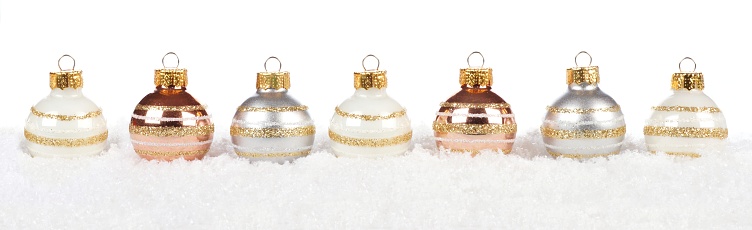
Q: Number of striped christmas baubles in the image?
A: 7